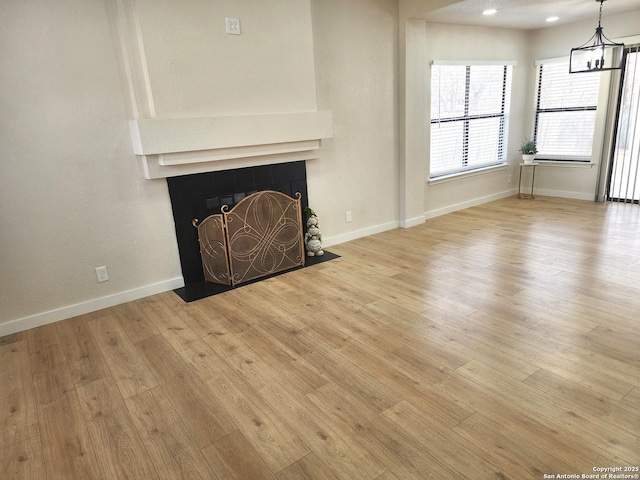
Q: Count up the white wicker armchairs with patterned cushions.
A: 0